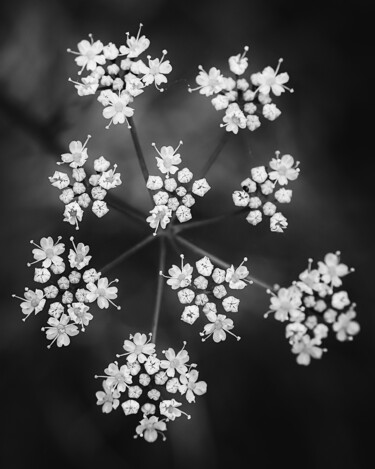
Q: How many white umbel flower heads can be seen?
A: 9